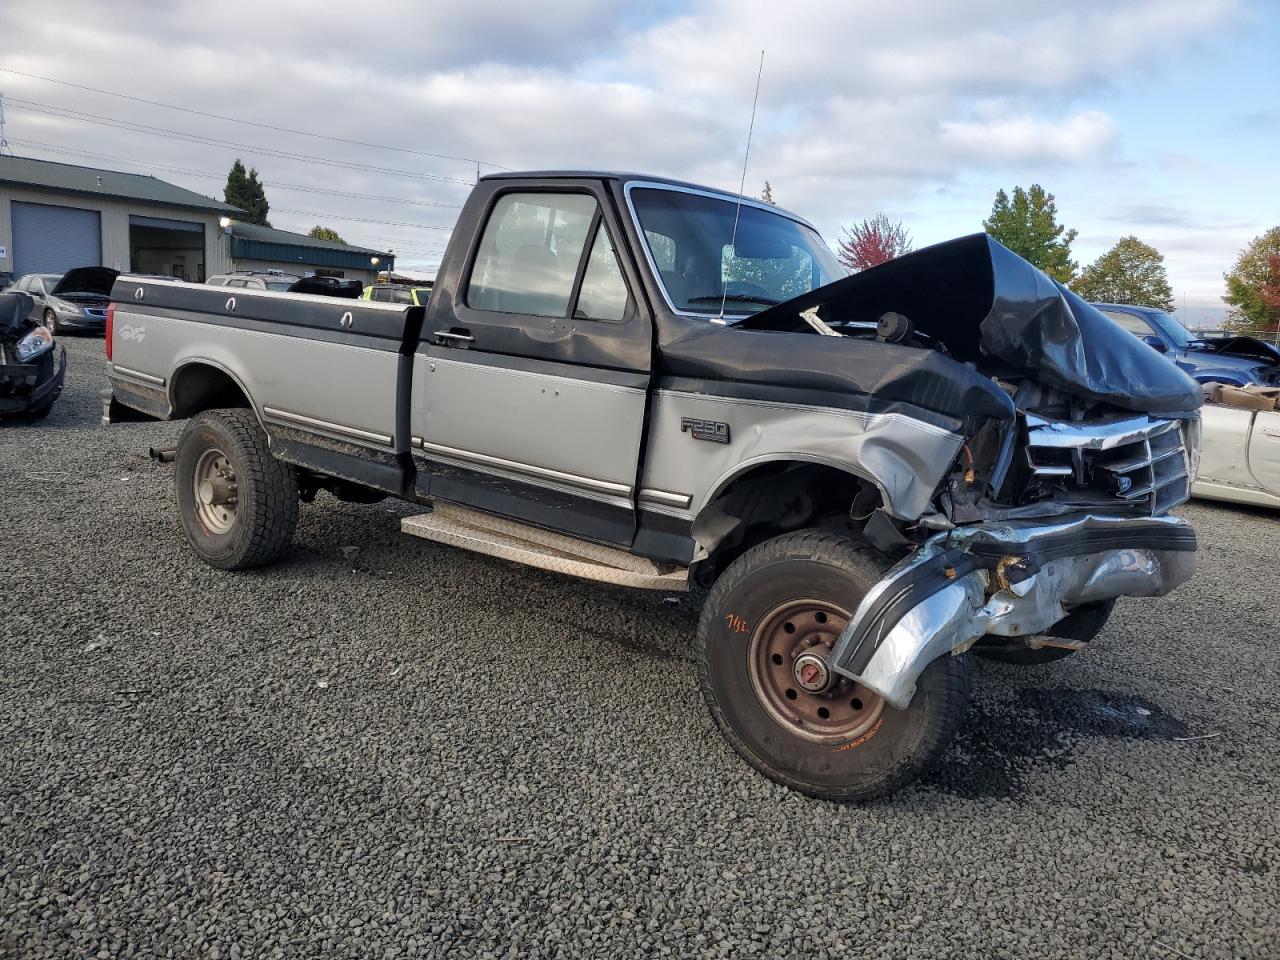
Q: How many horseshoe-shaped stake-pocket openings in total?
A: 3